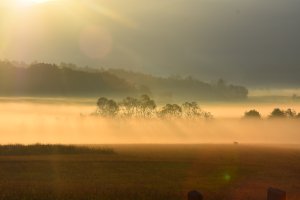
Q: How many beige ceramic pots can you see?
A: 0